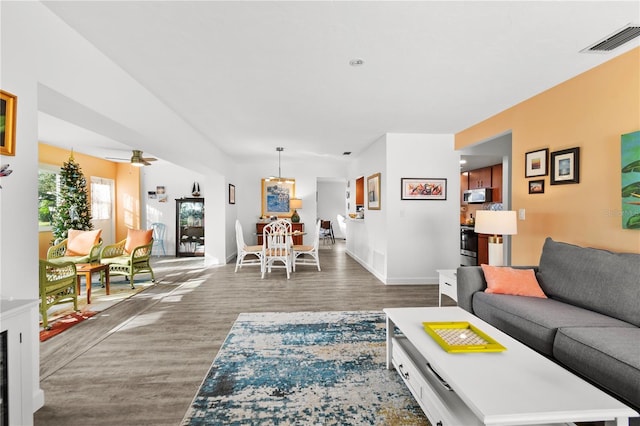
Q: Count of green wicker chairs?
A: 3